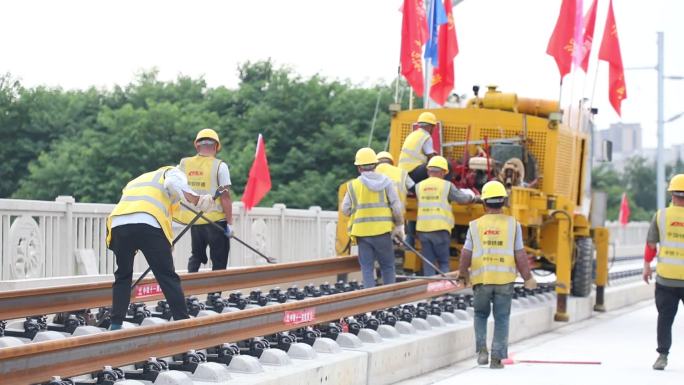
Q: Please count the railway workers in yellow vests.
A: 8